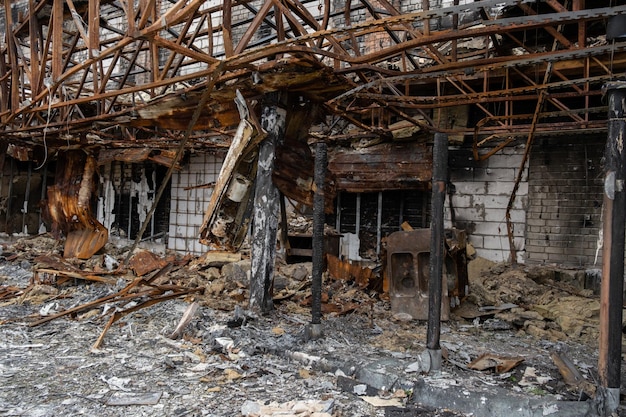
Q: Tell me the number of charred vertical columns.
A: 4